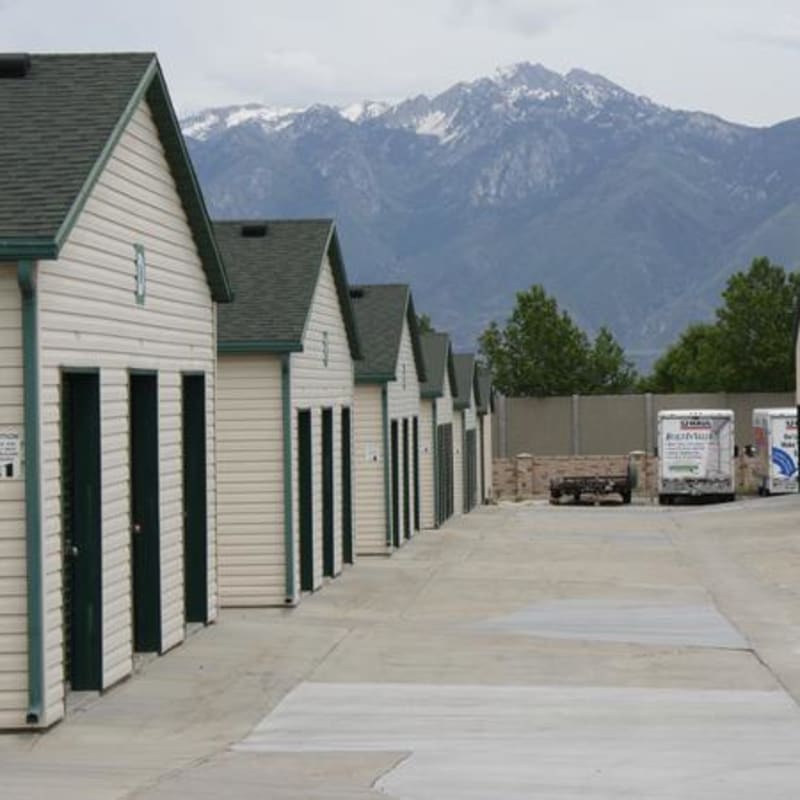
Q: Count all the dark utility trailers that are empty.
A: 1